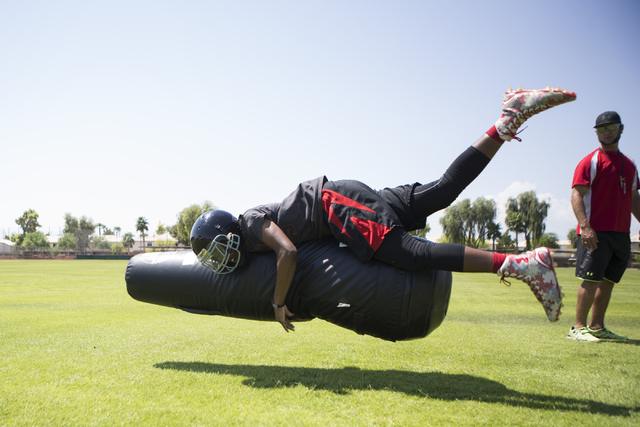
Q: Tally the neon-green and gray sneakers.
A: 2